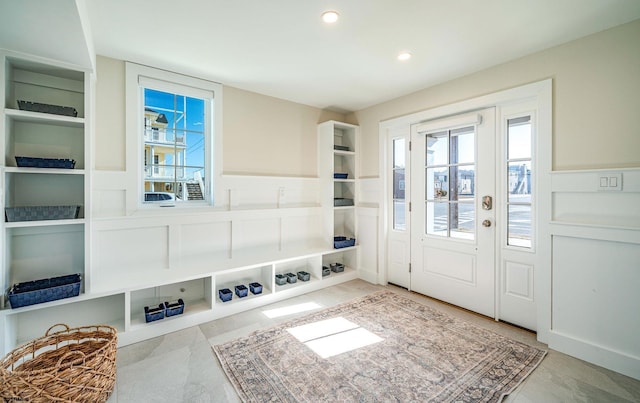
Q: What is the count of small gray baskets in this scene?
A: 5